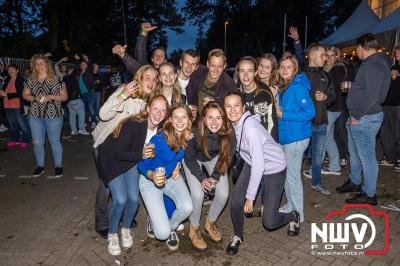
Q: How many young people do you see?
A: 12